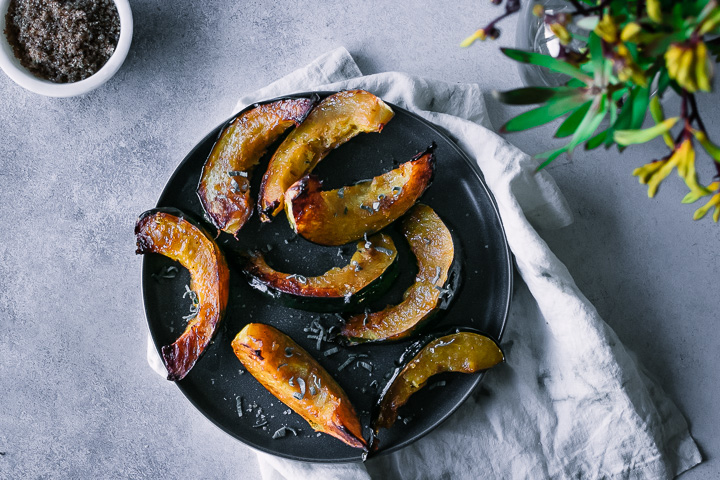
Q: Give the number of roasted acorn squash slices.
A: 8